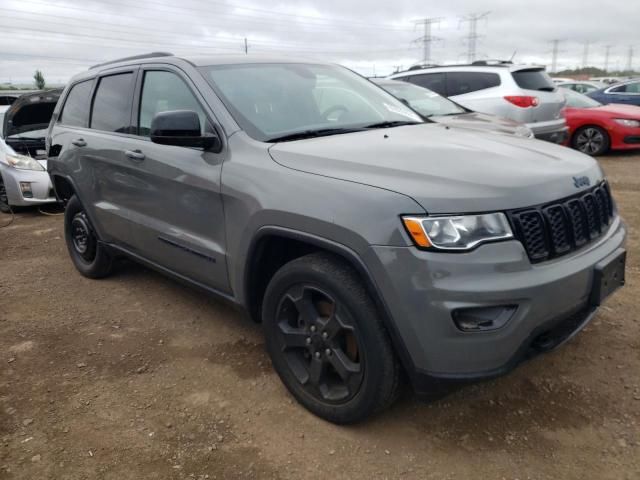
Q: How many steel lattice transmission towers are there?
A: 6